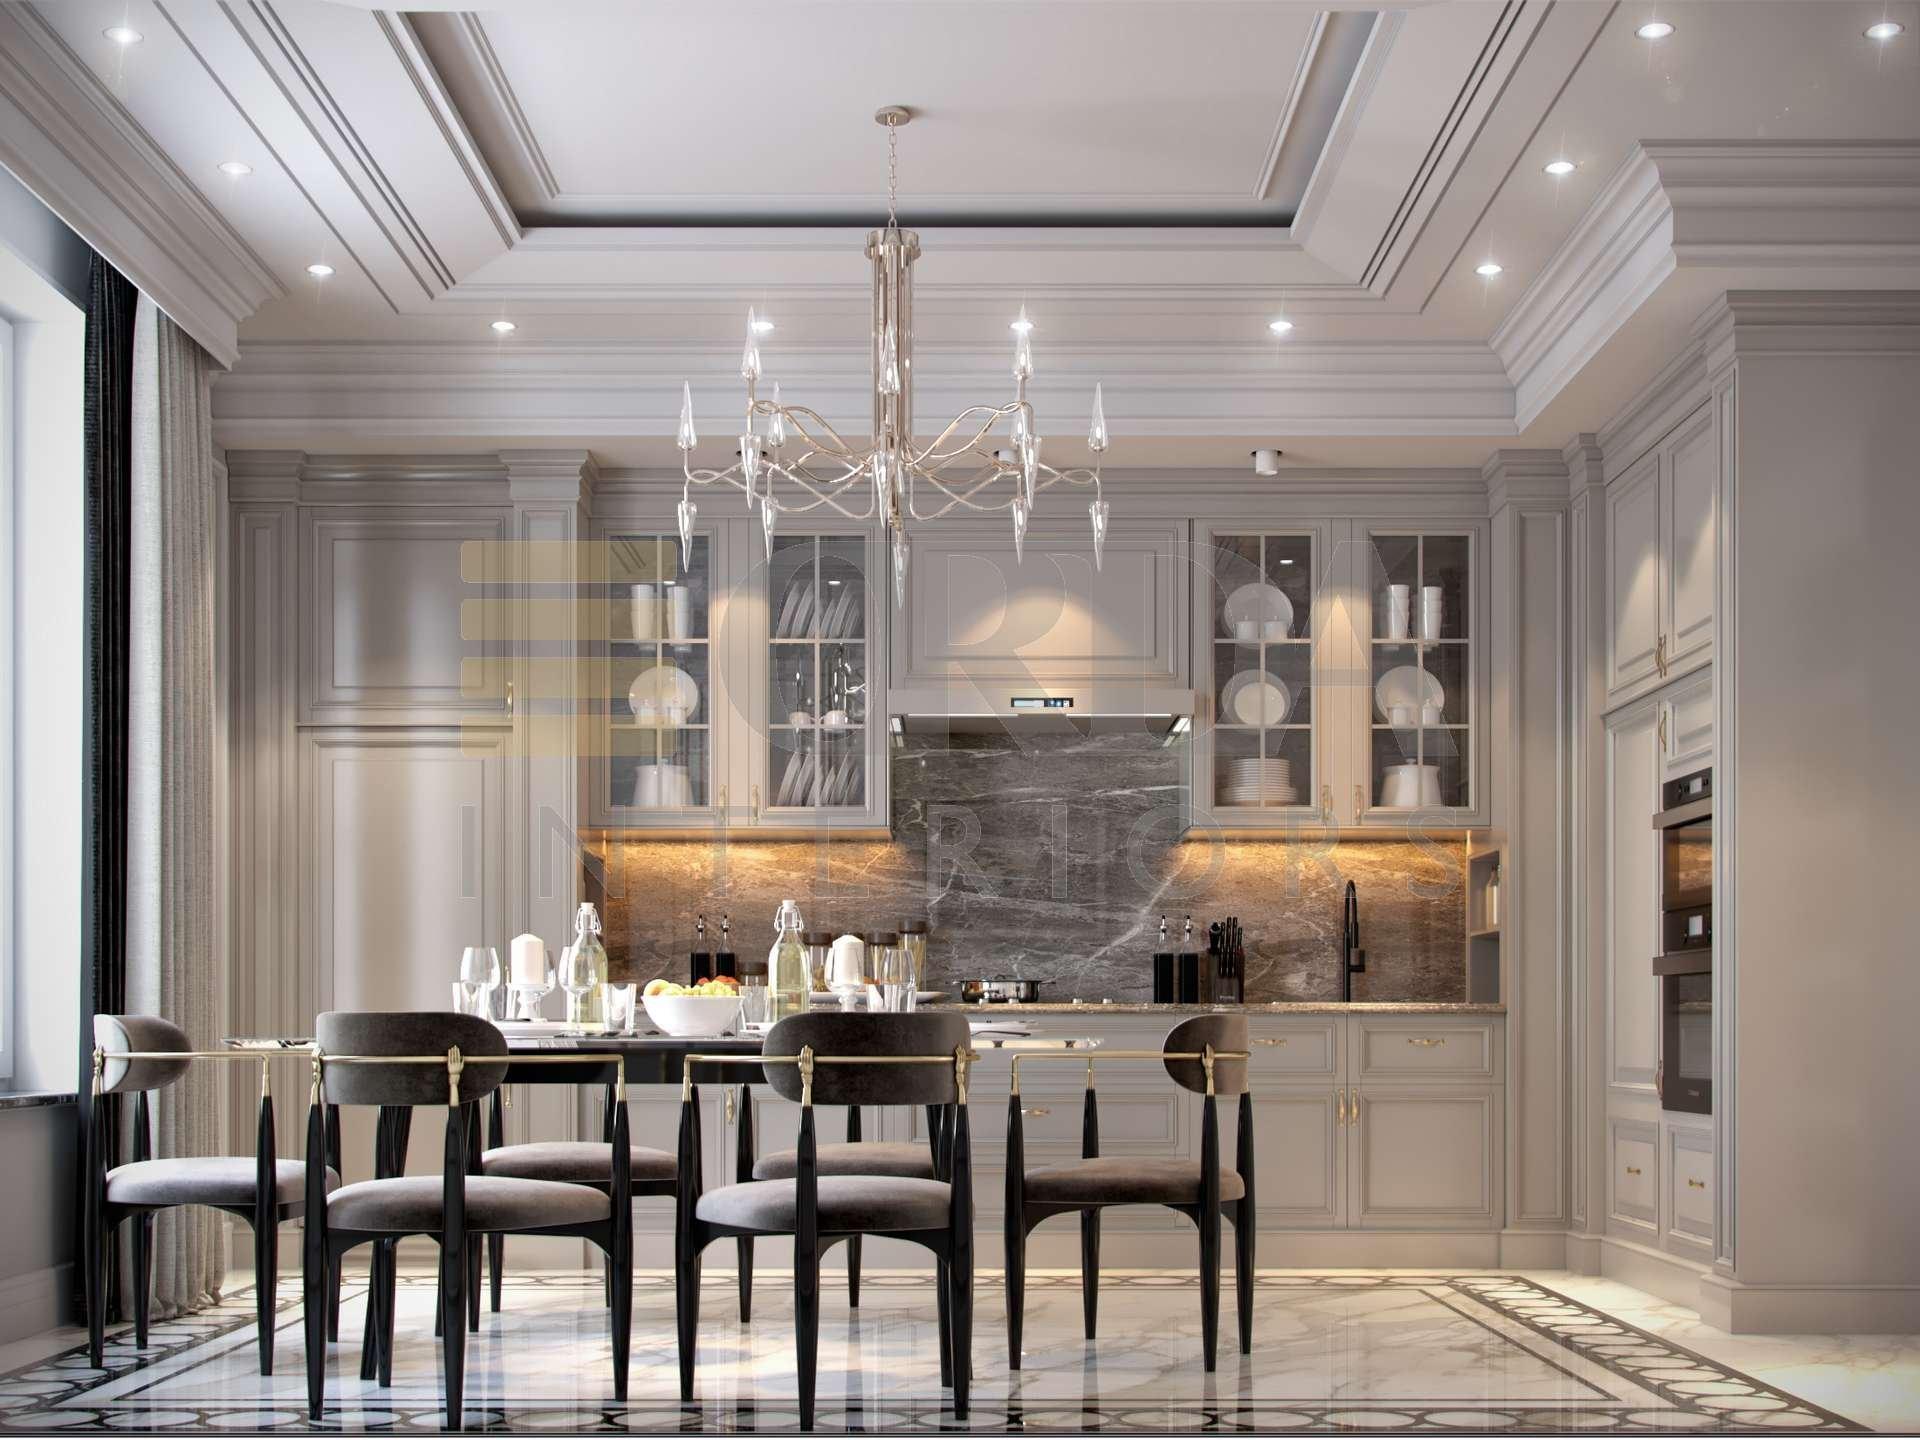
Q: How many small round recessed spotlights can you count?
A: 11